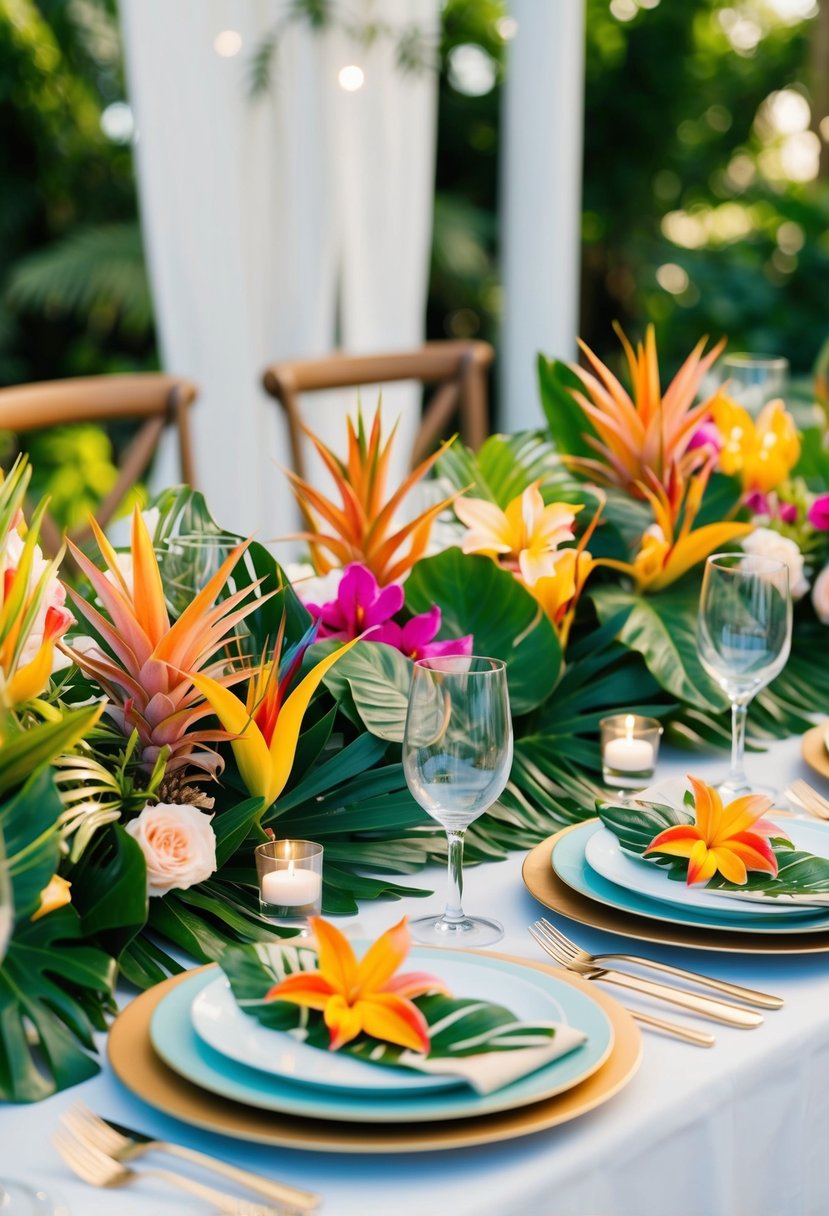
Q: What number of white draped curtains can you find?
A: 2